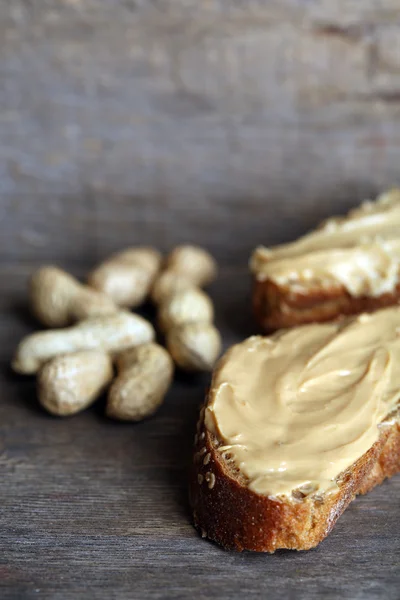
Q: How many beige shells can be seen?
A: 7